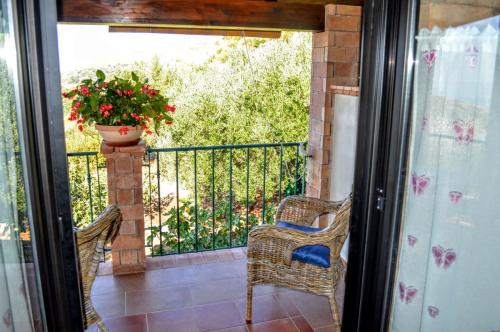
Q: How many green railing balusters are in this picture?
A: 13